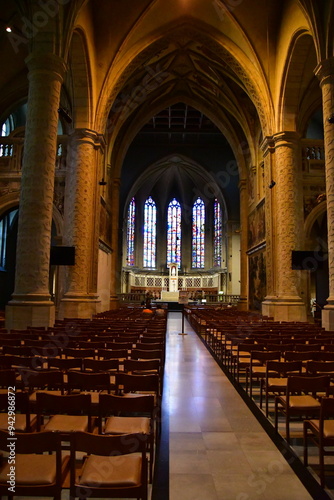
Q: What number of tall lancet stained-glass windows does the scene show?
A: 5